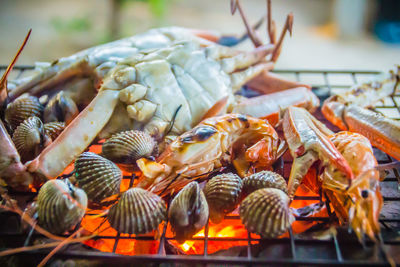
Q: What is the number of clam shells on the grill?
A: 12